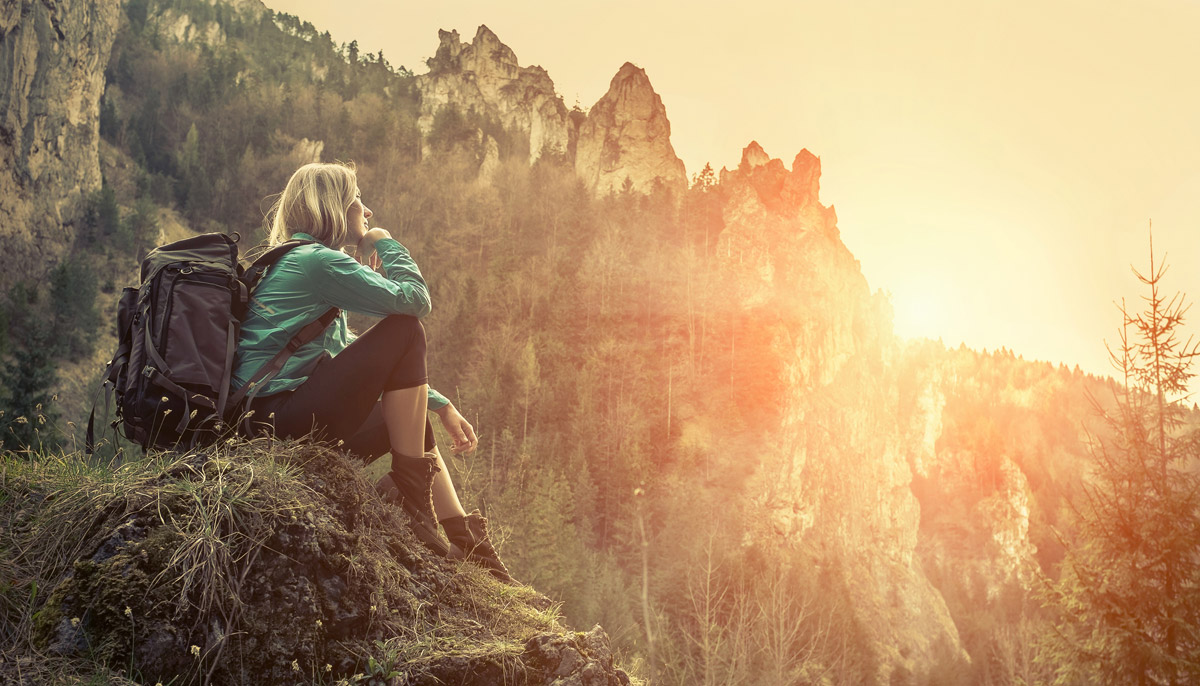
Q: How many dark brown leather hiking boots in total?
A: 2